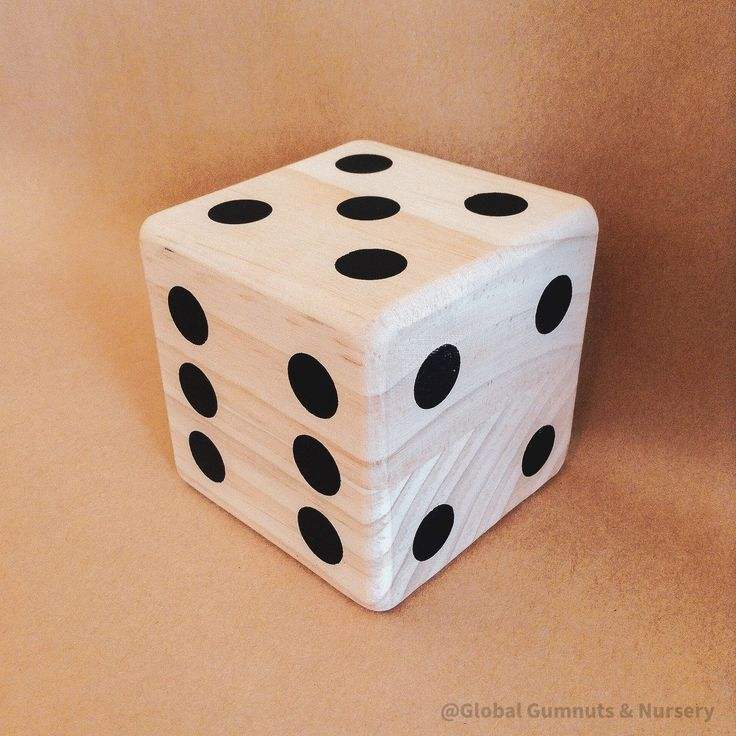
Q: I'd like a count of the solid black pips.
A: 15